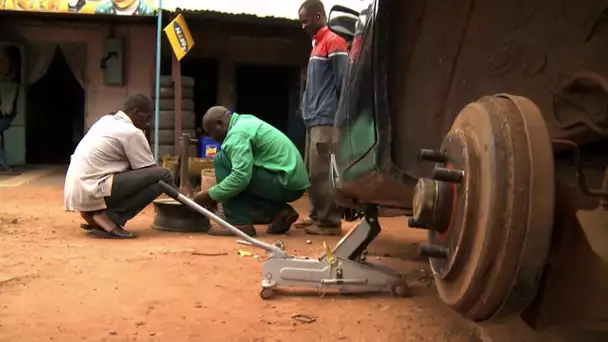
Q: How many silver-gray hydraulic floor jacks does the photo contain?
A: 1